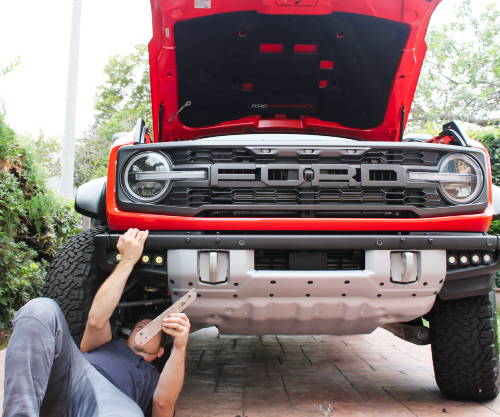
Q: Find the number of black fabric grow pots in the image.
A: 0